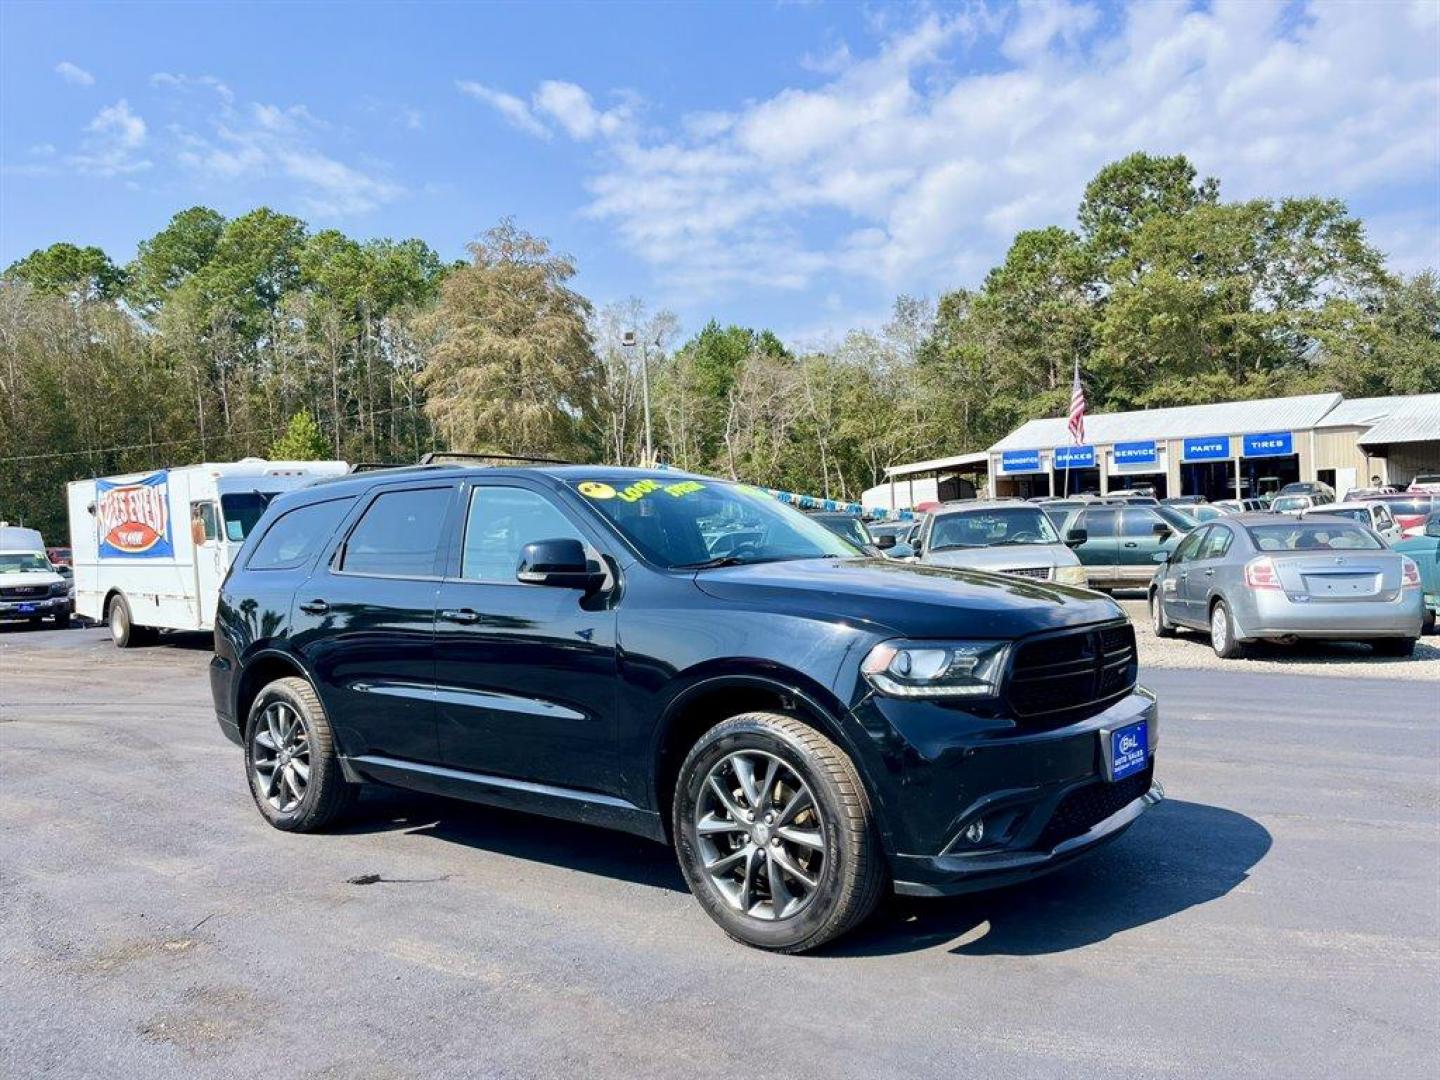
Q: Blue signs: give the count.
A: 5